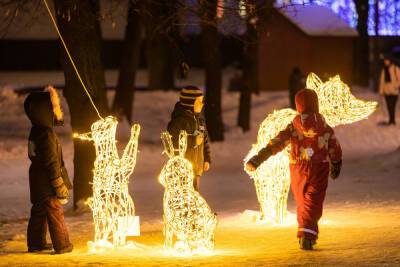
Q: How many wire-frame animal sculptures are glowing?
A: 3